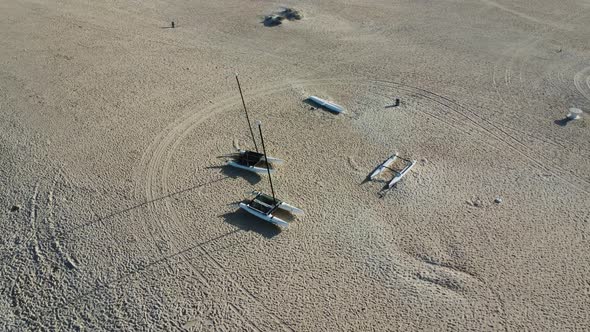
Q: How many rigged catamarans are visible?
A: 2